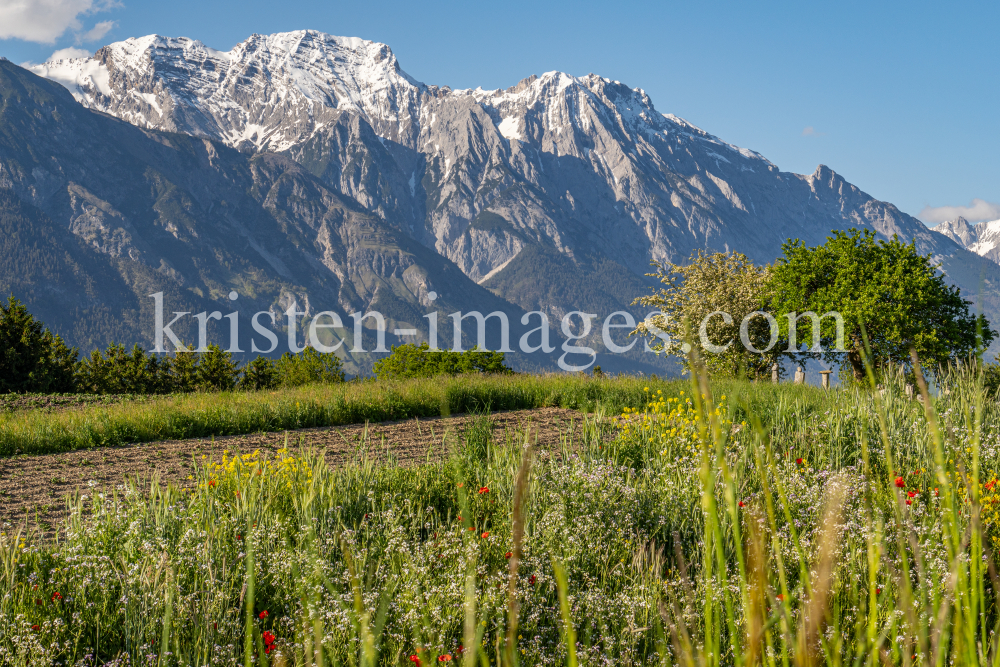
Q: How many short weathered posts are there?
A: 3